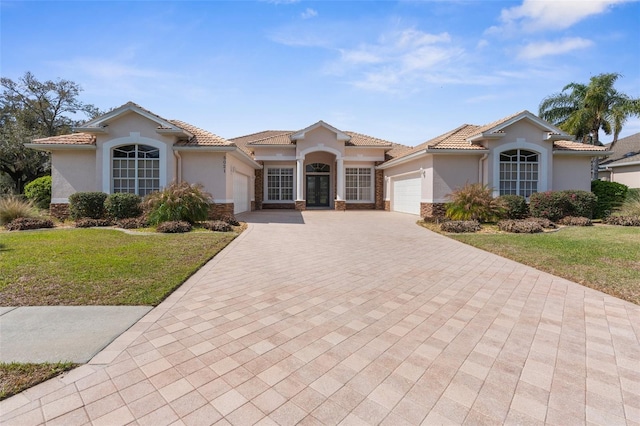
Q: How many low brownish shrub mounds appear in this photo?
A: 12